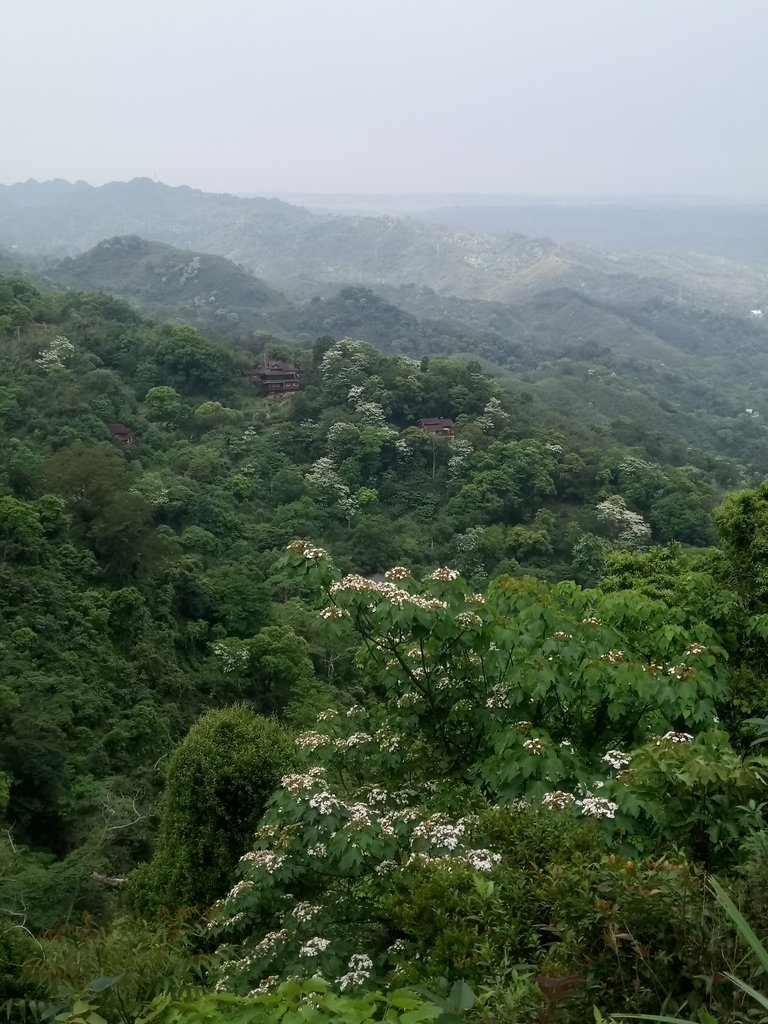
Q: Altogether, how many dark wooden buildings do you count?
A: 3